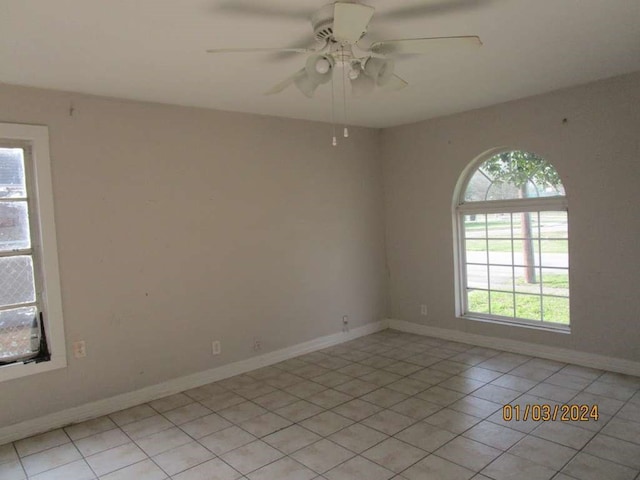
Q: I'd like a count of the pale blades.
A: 5